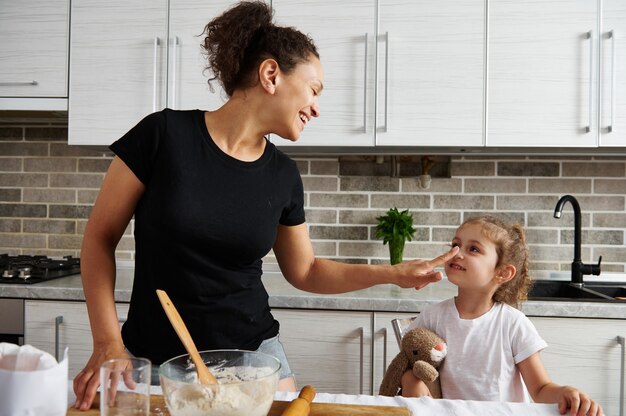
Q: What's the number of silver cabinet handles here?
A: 11